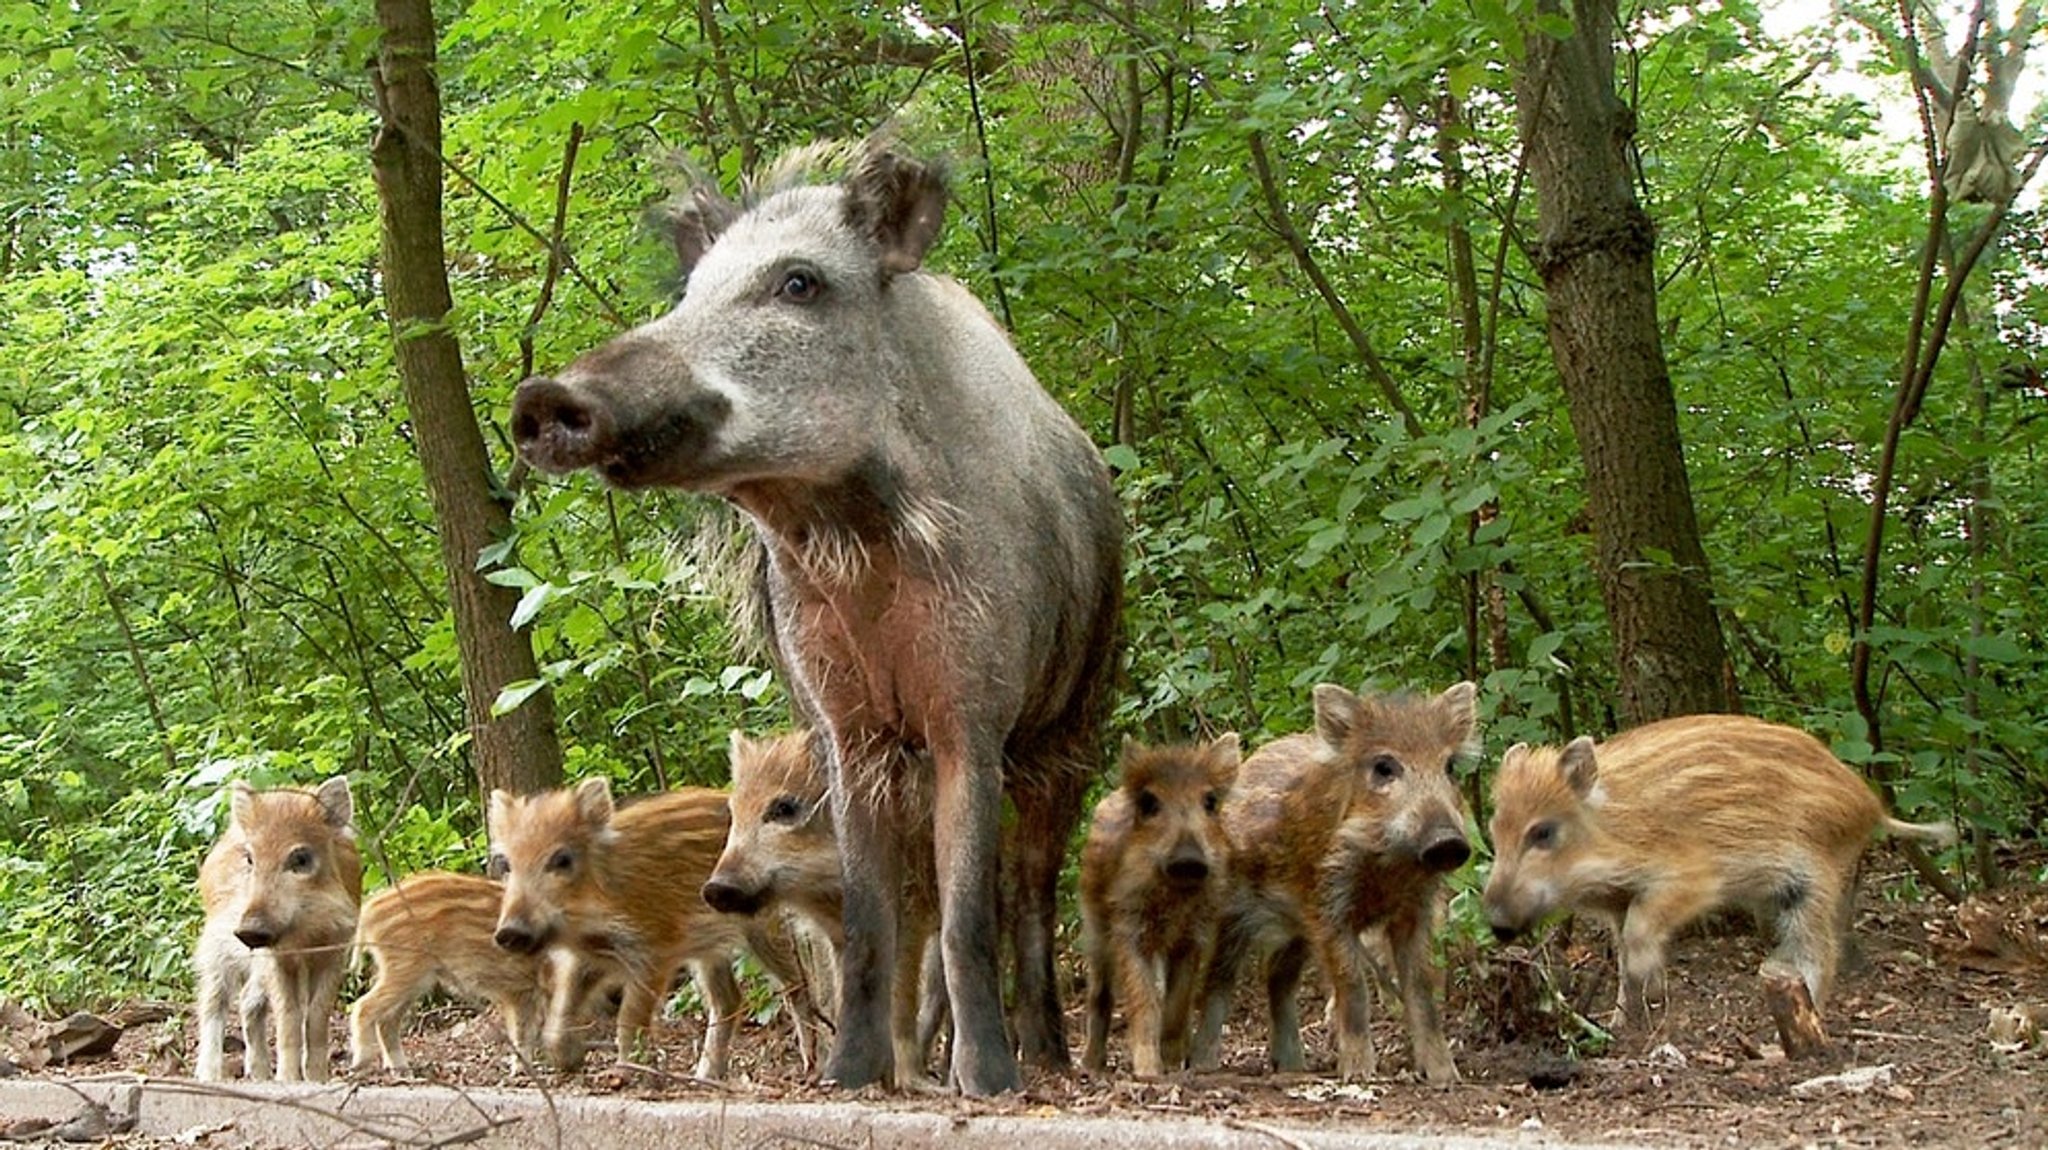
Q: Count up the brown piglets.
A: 7